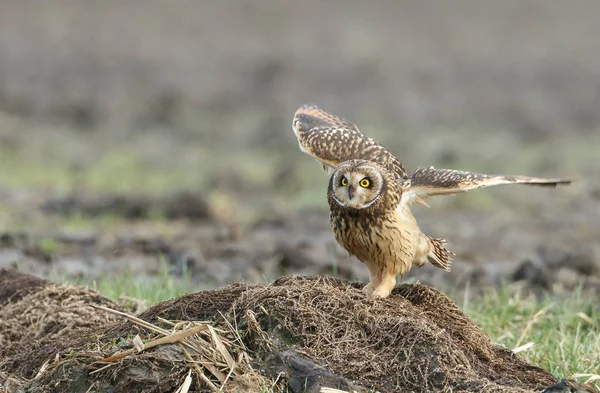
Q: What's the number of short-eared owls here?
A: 1